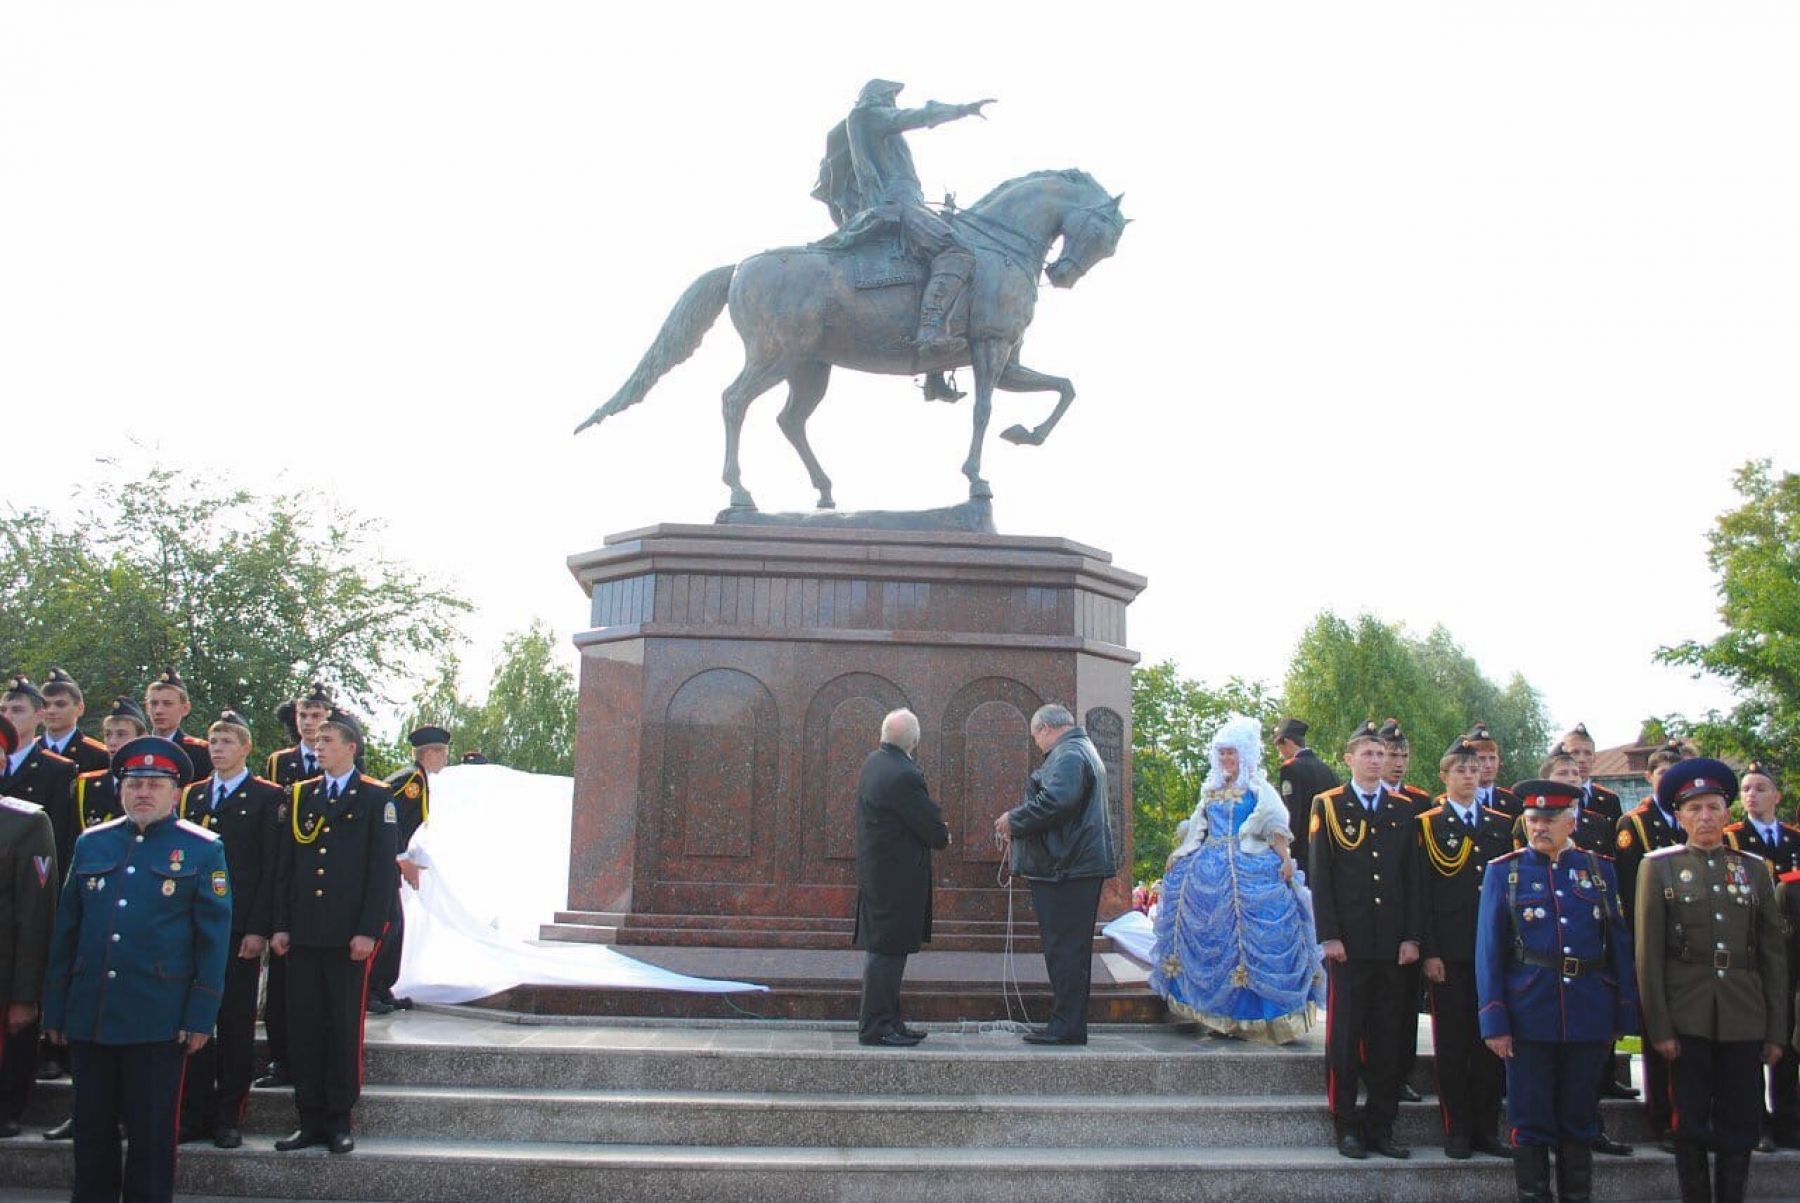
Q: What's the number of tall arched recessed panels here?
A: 3